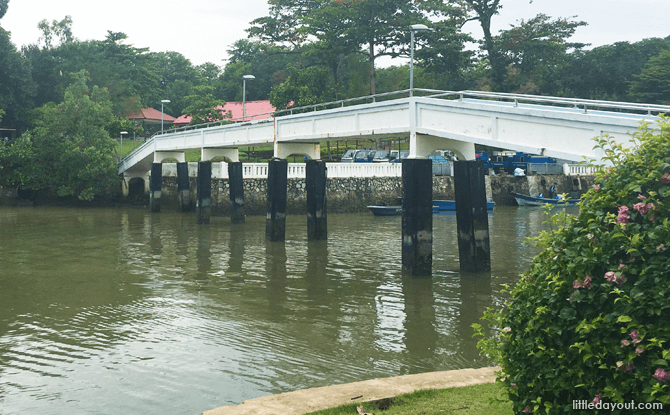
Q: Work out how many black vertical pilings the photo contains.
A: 8